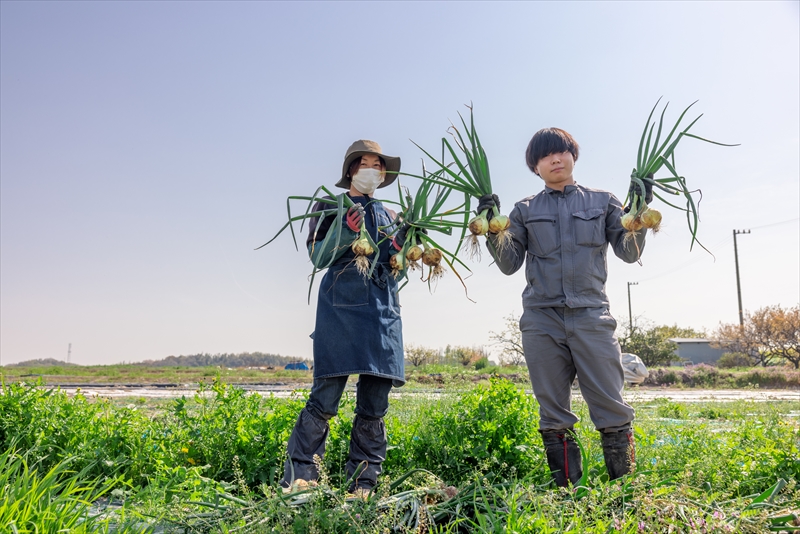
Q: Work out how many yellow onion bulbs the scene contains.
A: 8